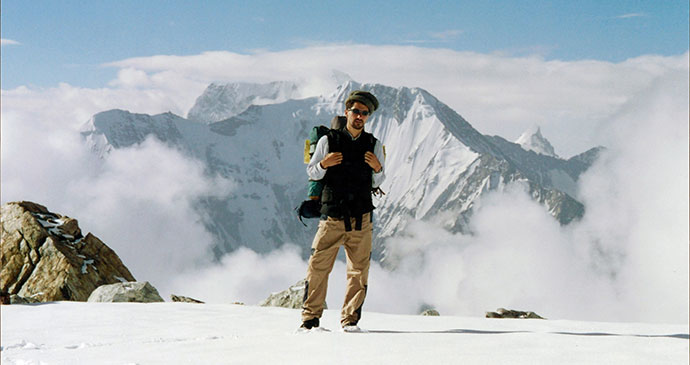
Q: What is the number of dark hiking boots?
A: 2